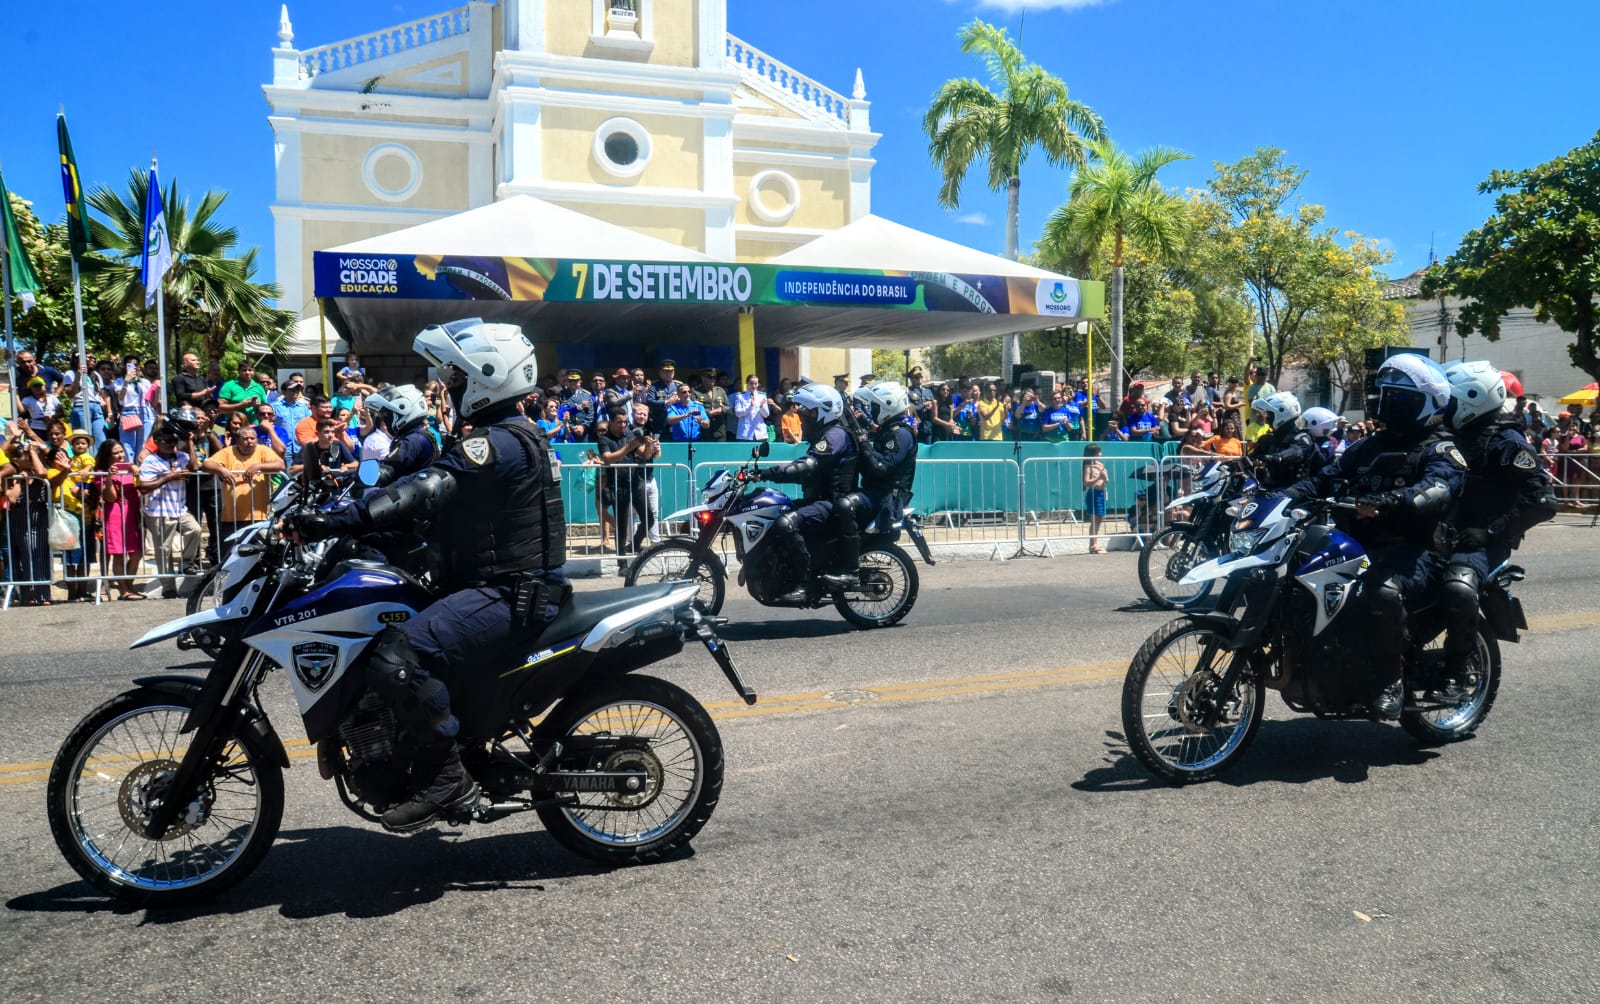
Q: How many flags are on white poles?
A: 3